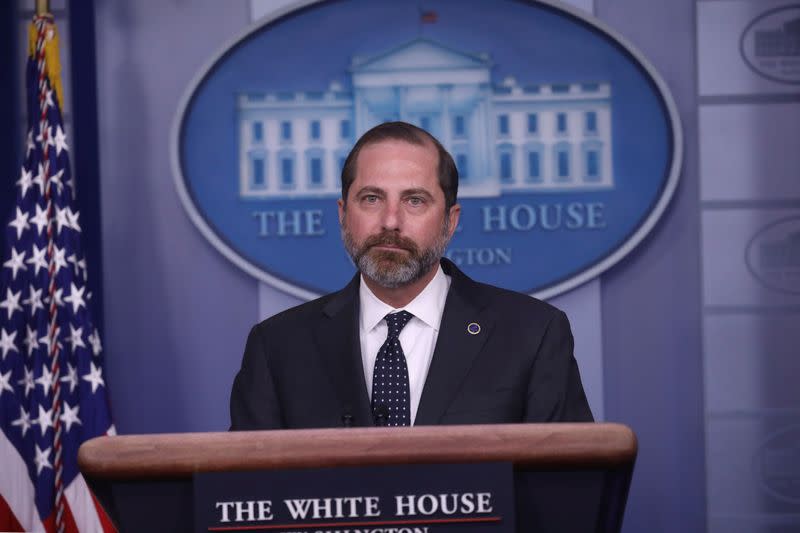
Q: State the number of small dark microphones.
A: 2